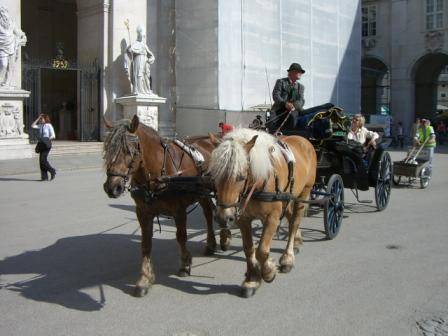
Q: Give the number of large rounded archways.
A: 2